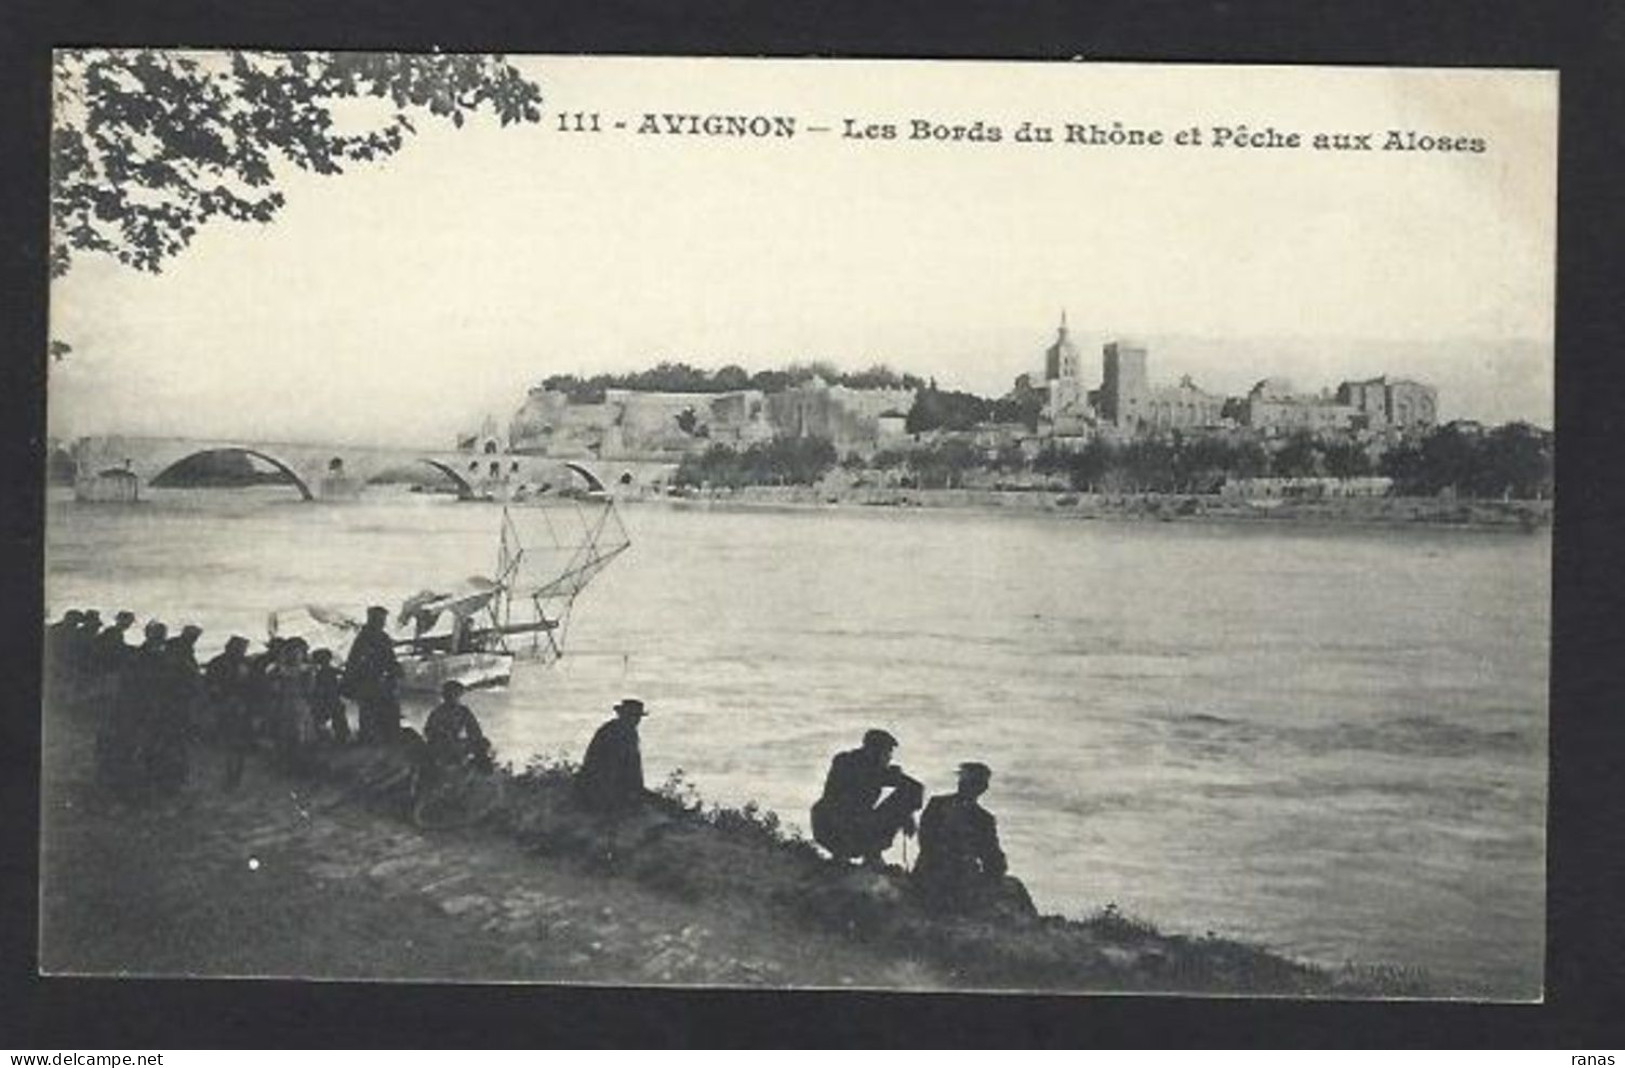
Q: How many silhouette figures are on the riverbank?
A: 14